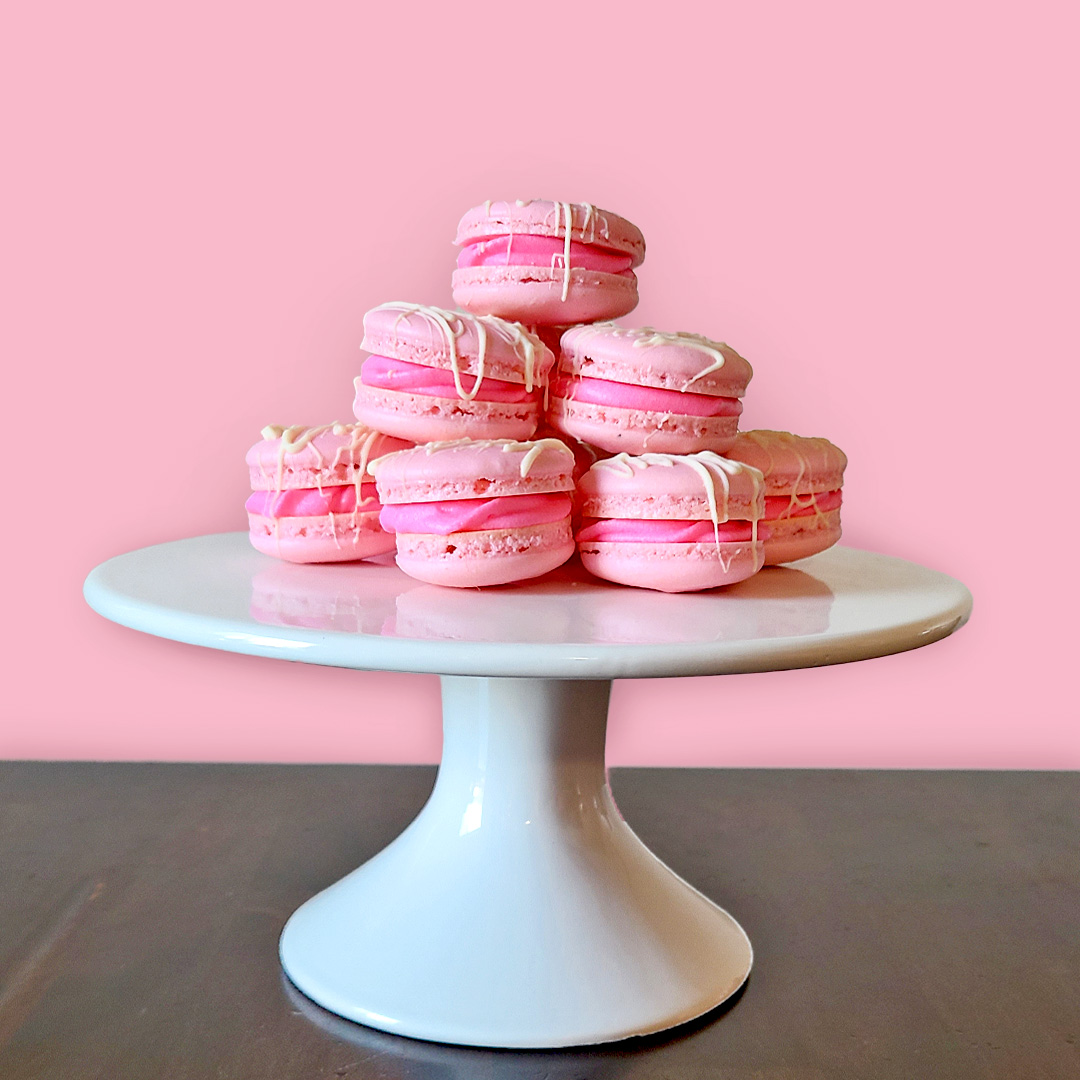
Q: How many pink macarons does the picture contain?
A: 7